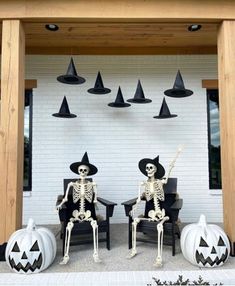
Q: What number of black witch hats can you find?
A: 9